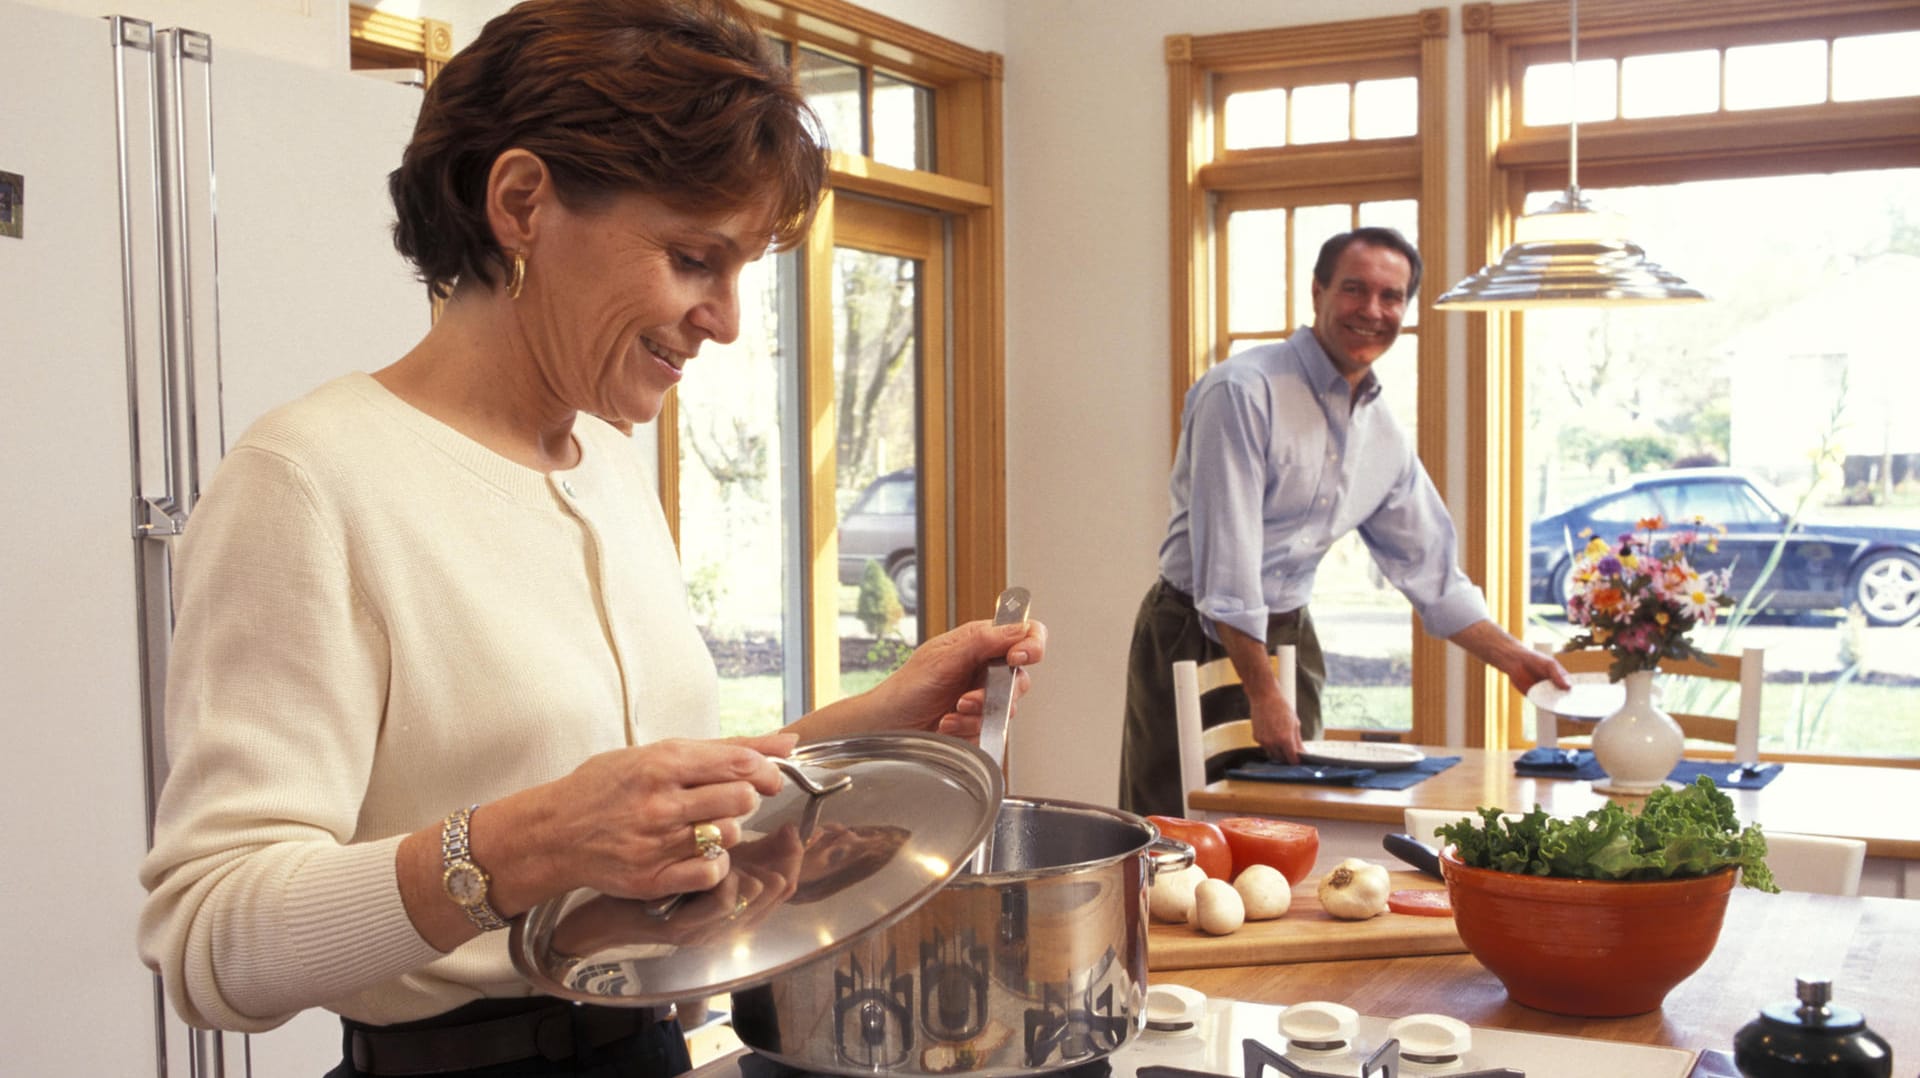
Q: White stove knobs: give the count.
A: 3